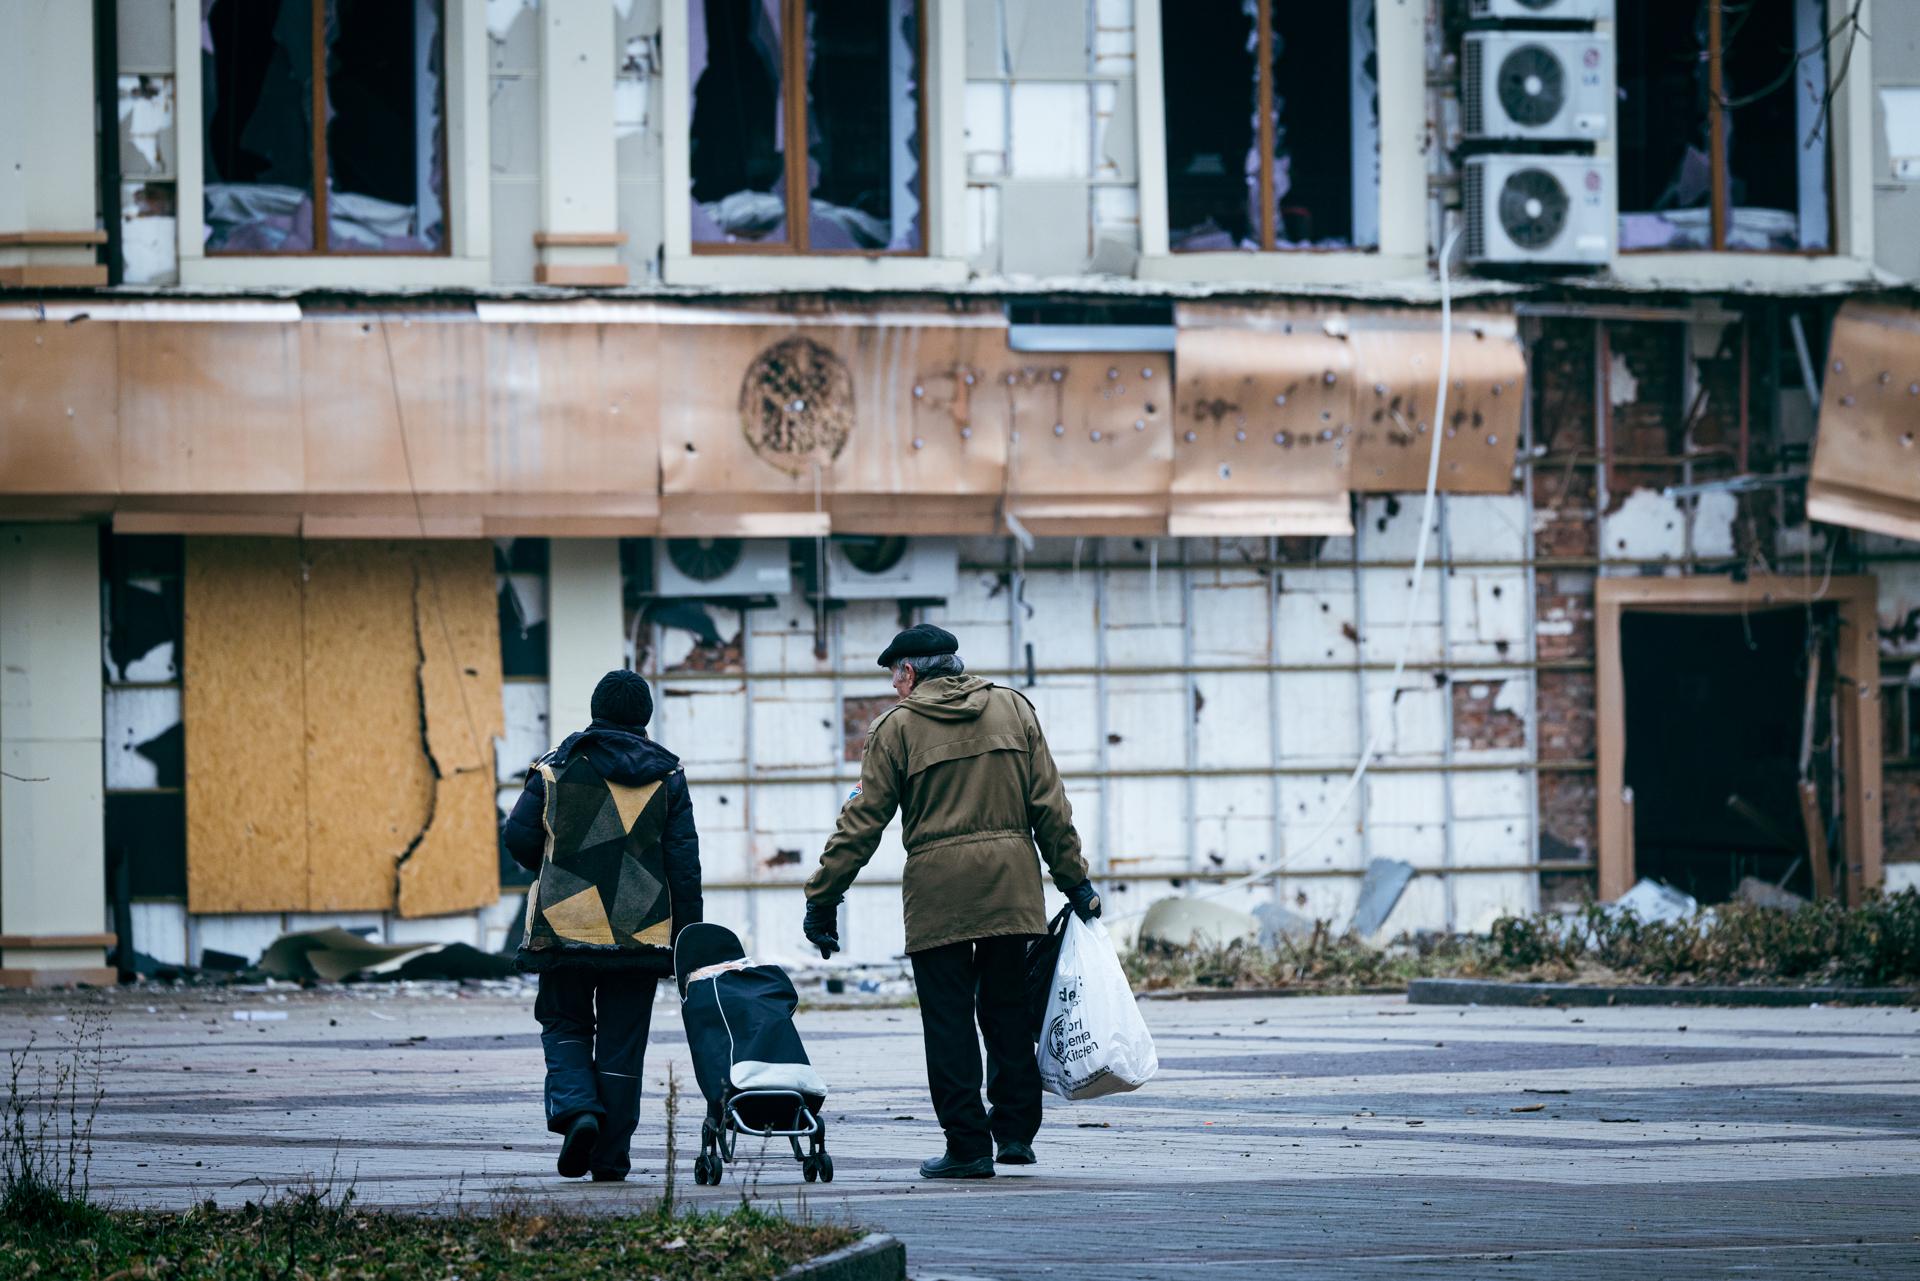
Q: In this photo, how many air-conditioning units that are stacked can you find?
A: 3